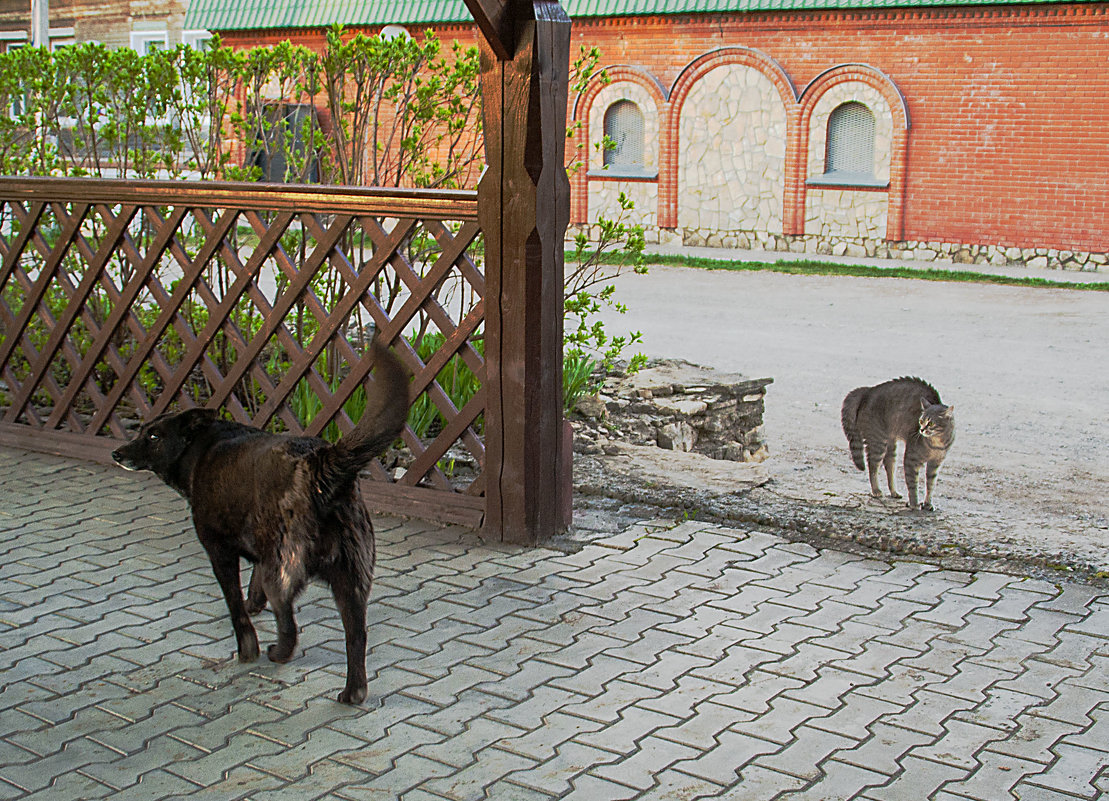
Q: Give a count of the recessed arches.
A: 3